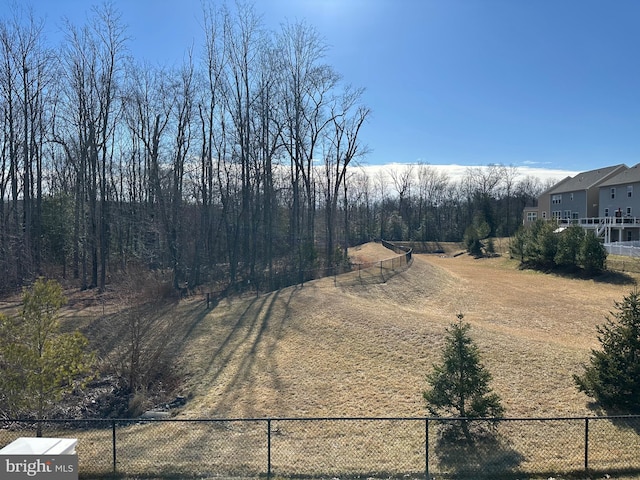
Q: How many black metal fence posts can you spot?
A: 4